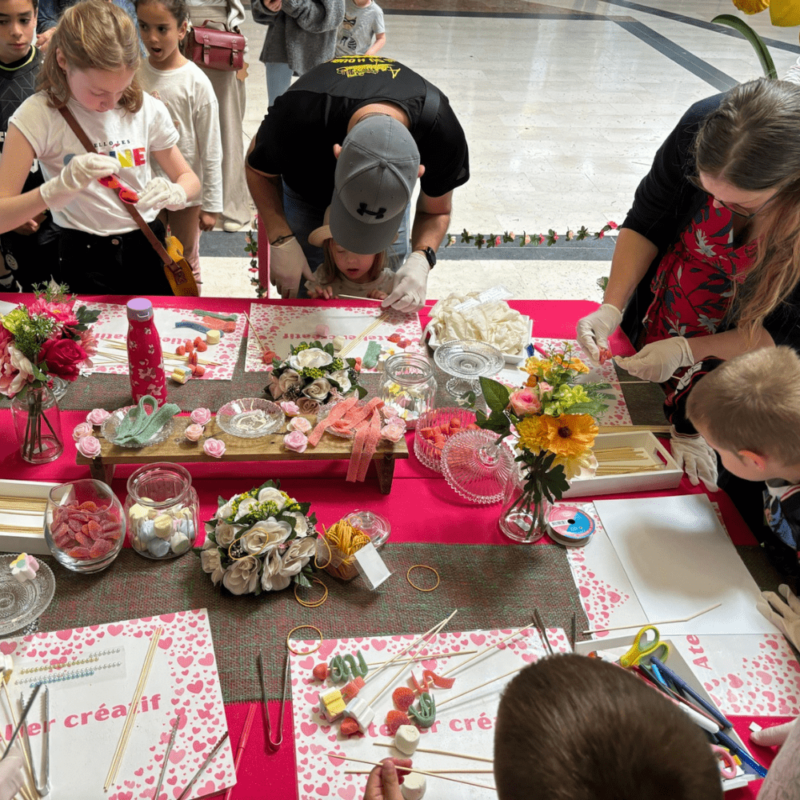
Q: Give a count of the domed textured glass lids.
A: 1